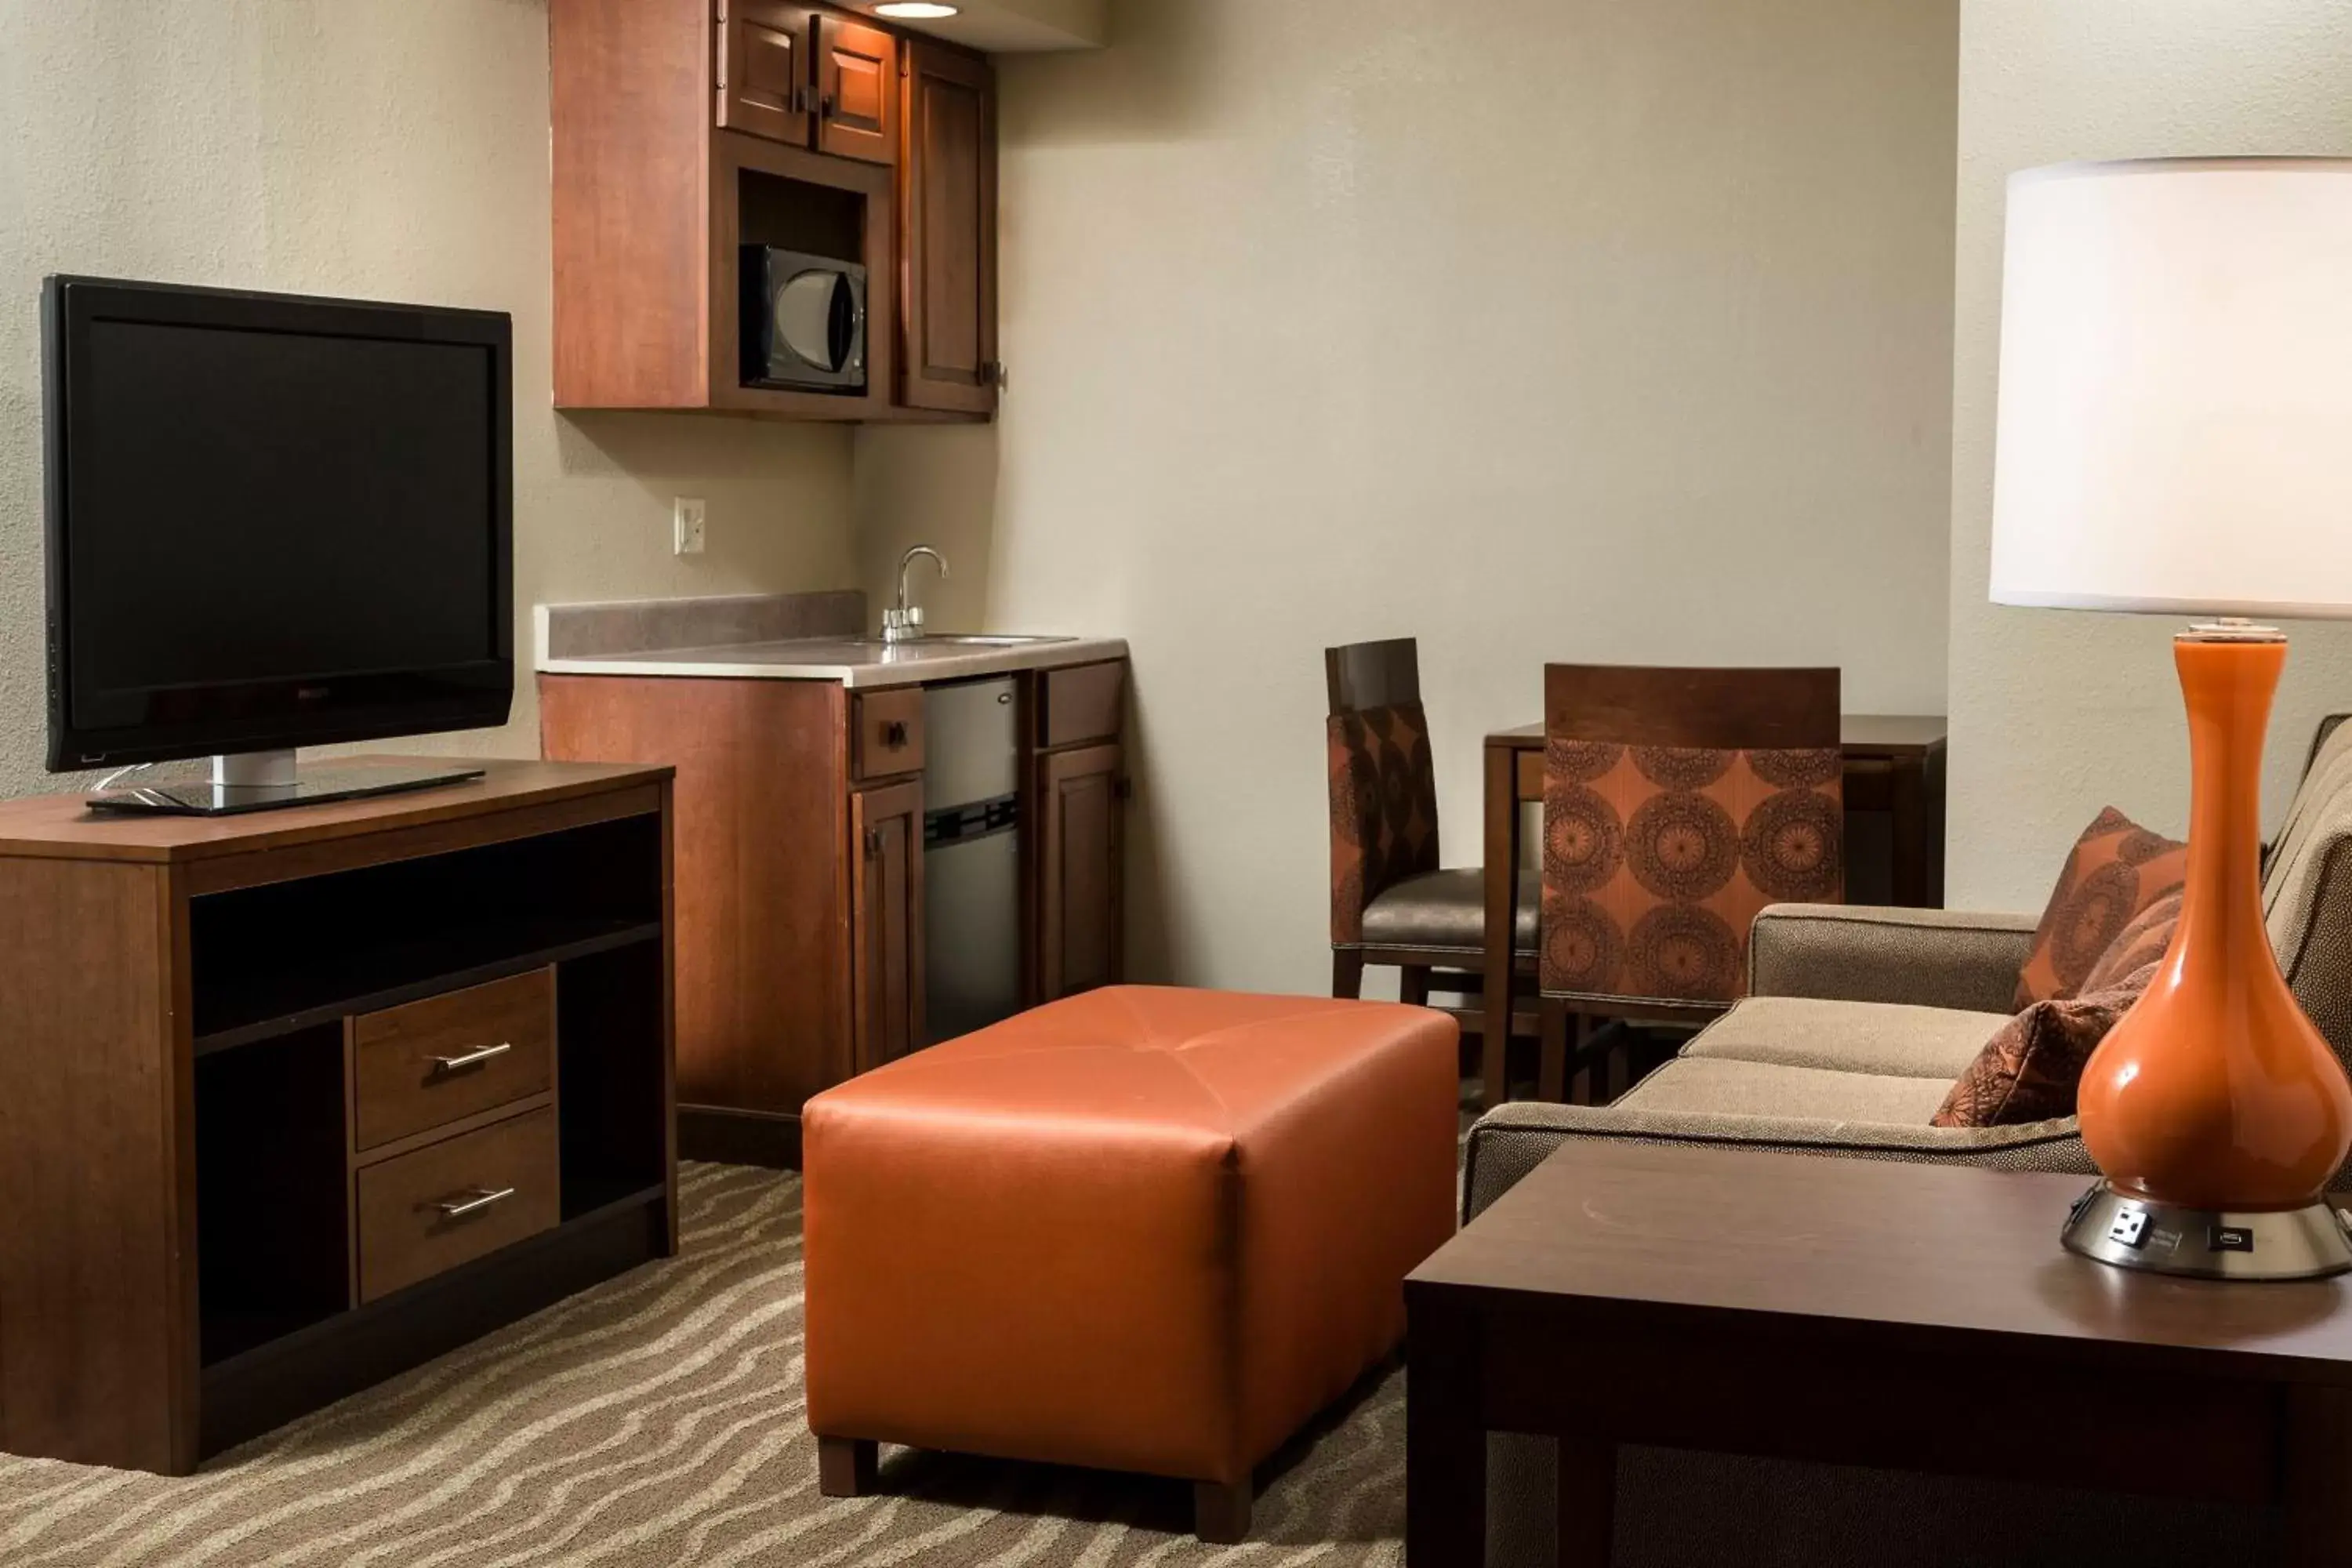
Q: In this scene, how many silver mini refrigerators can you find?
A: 1